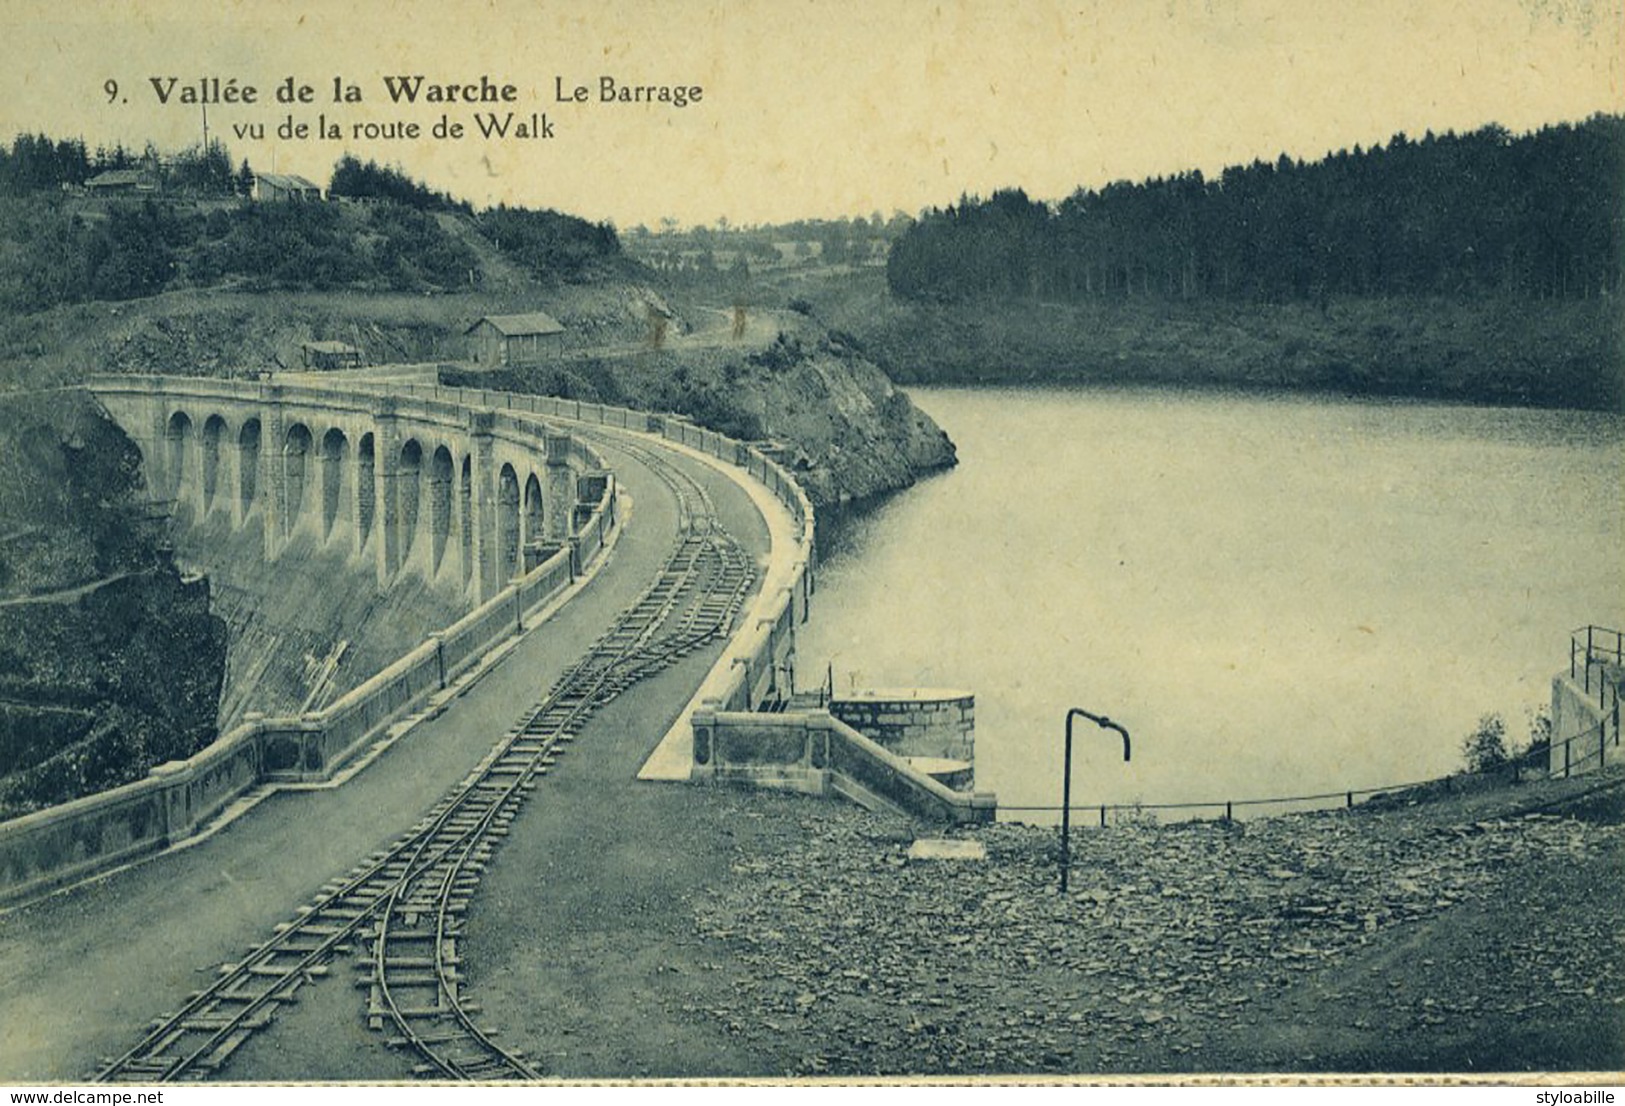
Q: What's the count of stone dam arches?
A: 11